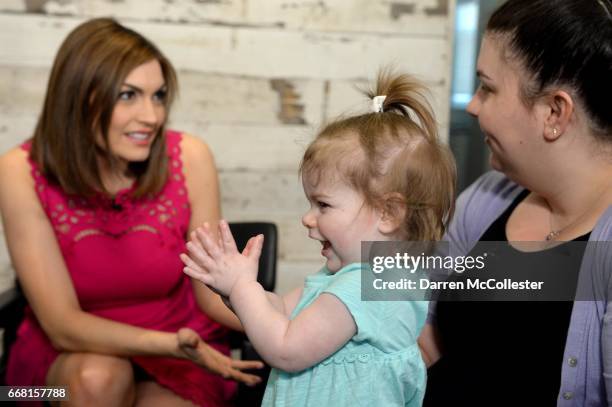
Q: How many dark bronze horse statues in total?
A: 0